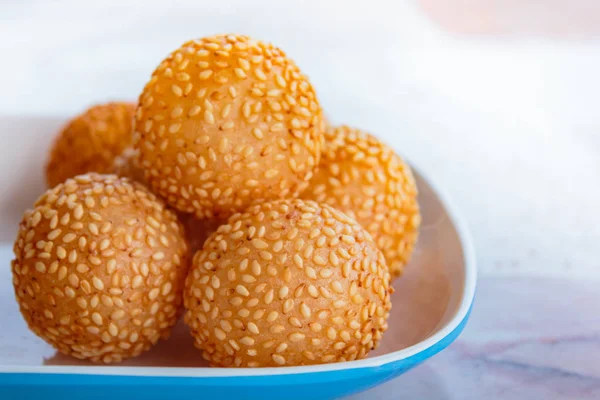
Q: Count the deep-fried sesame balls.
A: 5